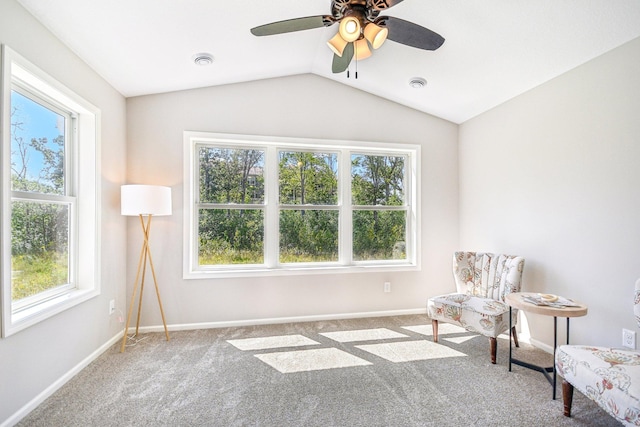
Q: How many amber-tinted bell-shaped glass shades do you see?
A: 4